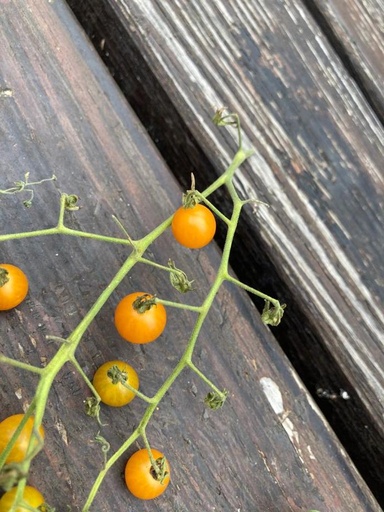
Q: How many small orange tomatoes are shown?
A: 7